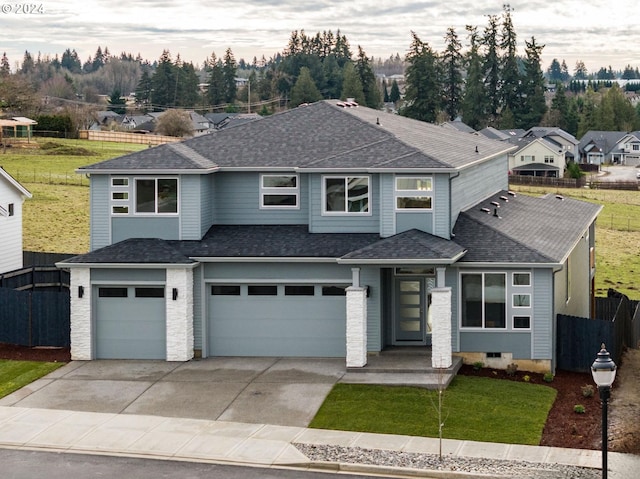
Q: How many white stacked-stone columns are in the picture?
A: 4